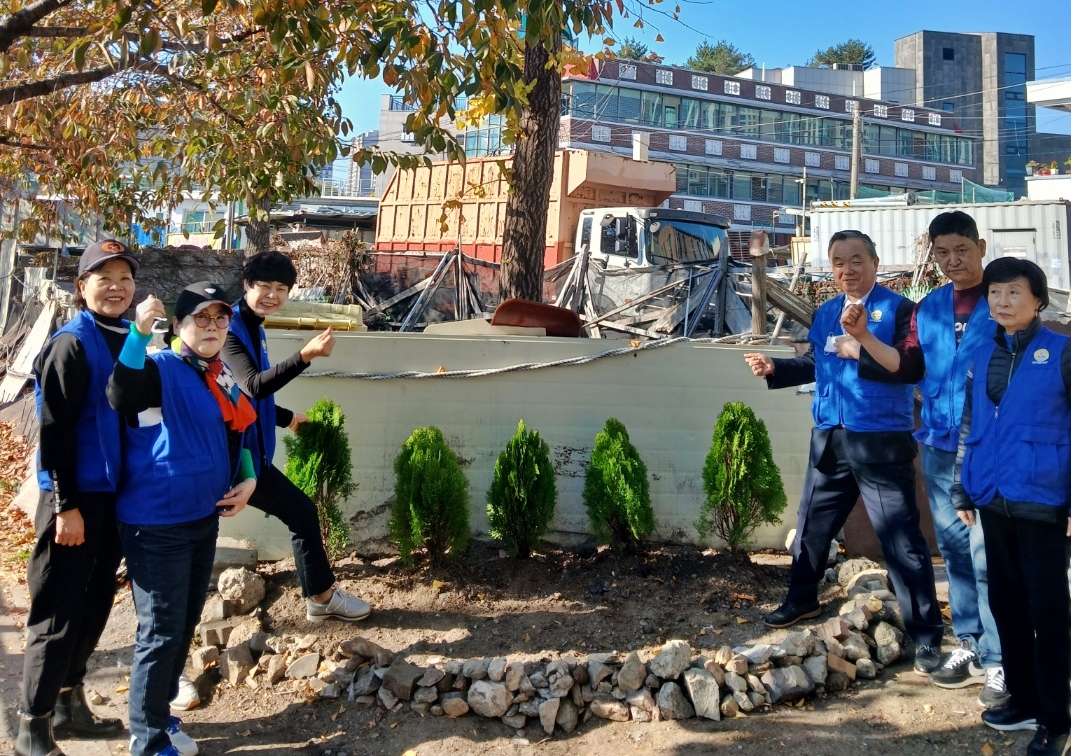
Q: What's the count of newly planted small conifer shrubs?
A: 5